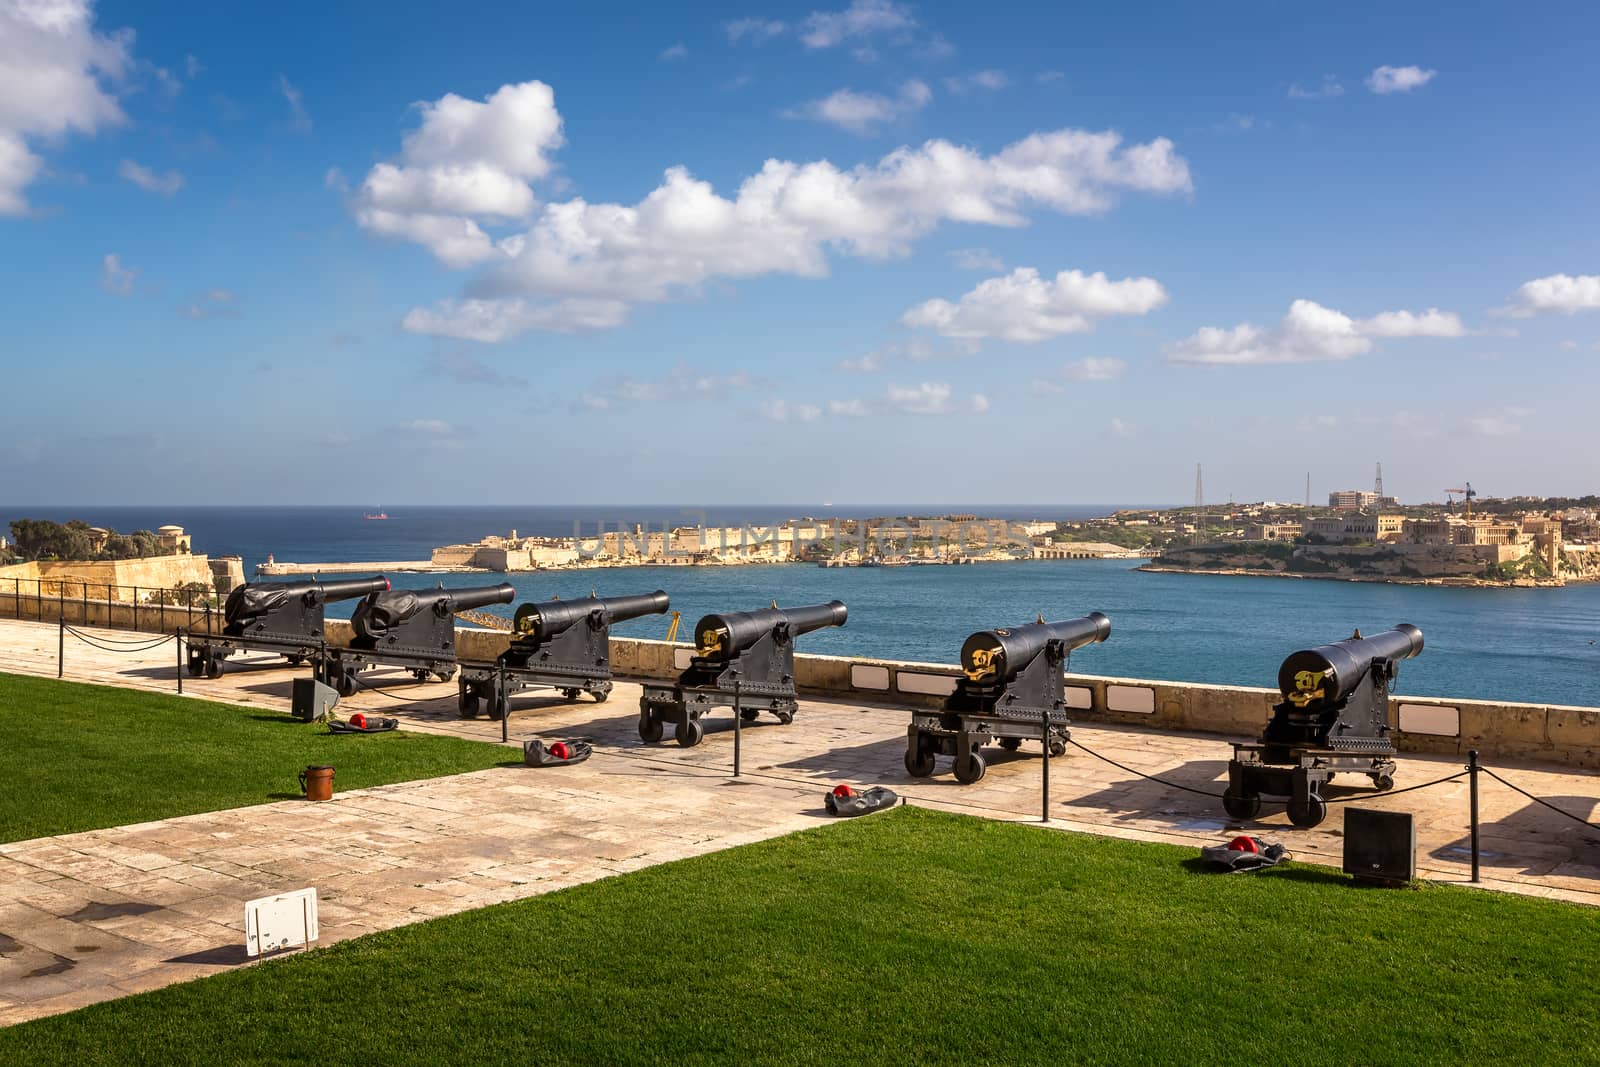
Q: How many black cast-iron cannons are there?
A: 6